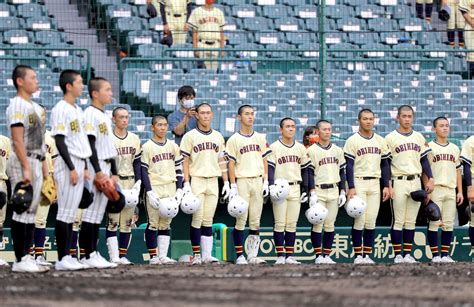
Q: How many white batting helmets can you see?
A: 7